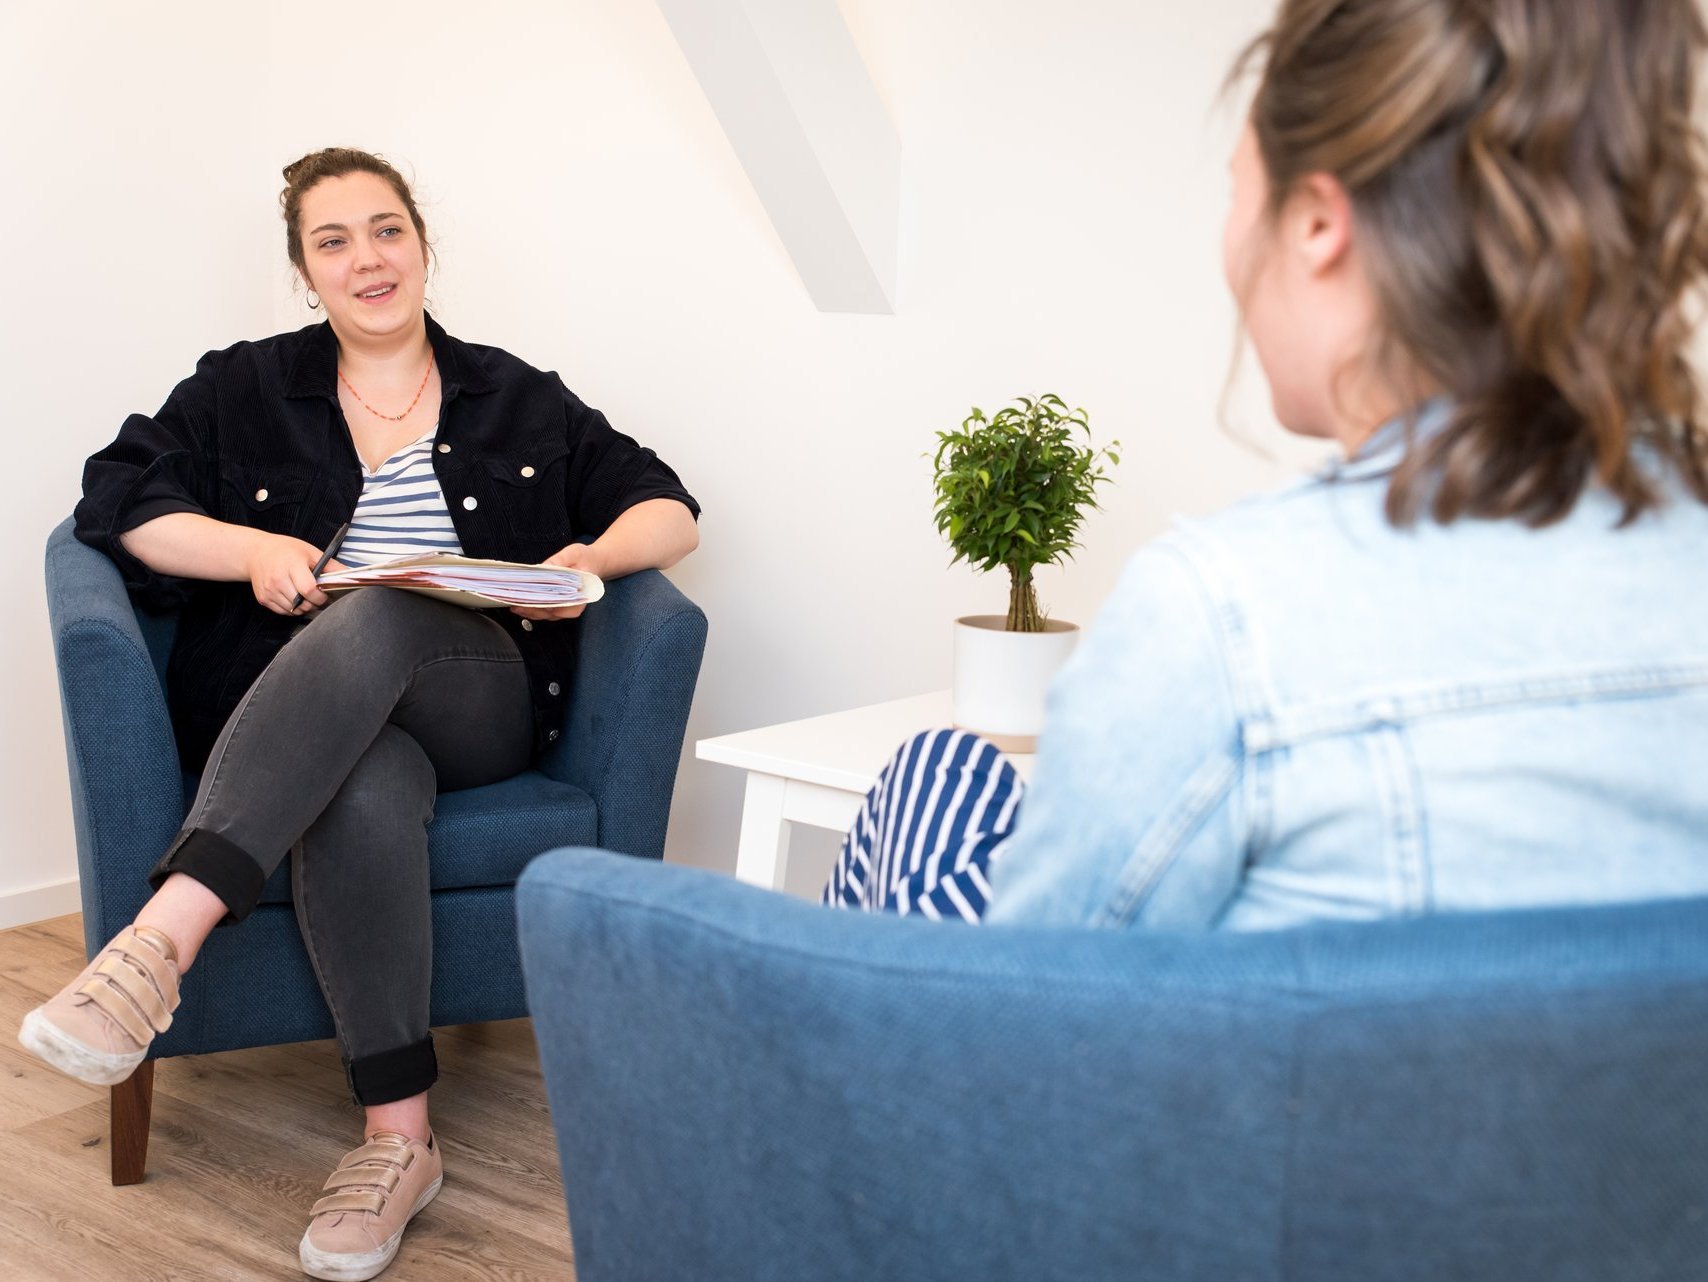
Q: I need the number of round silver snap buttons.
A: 7